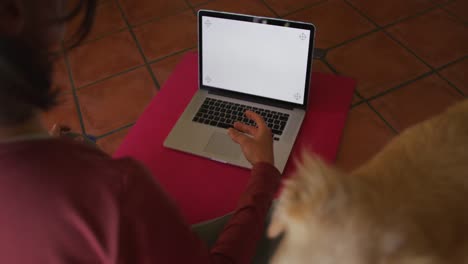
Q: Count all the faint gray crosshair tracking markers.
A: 4